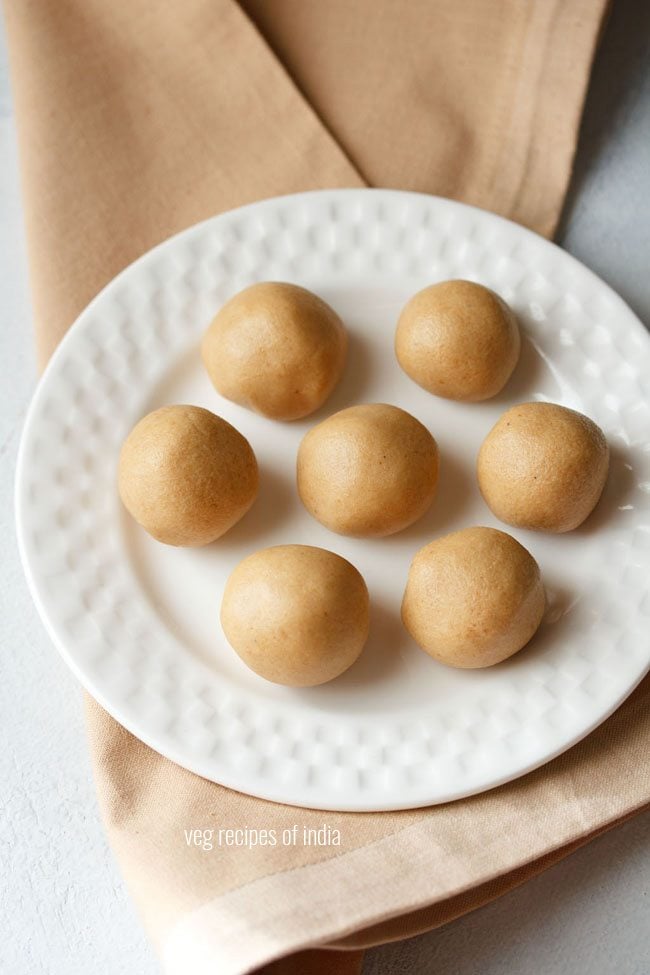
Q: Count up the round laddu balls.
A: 7